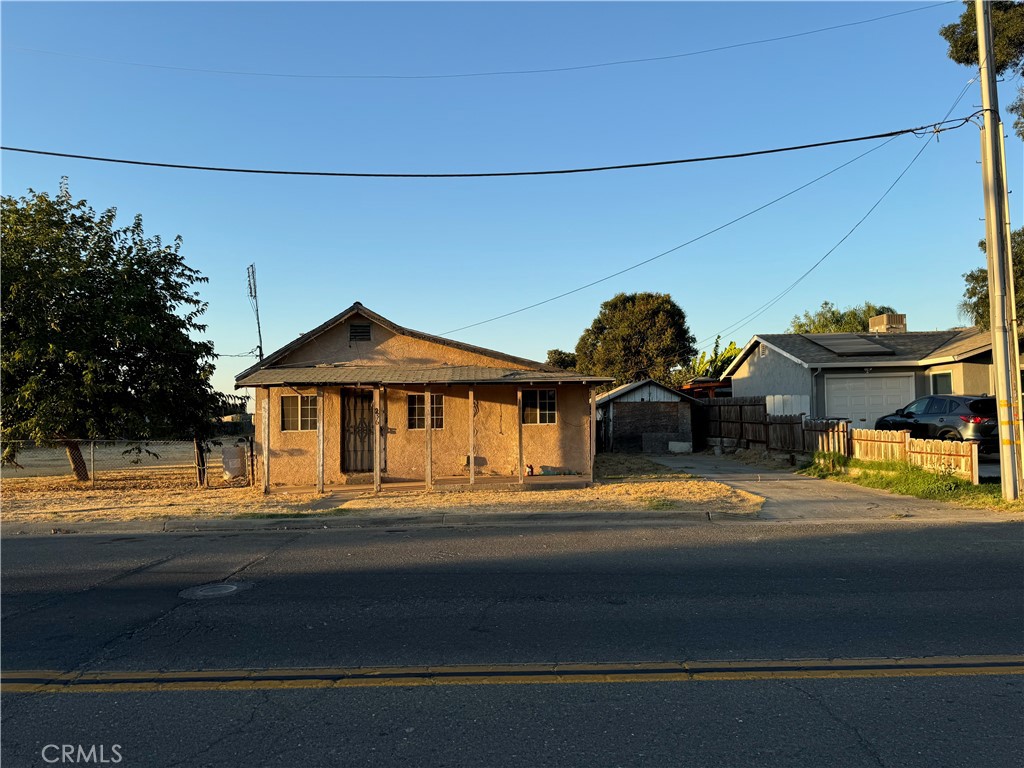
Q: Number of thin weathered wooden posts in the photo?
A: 7